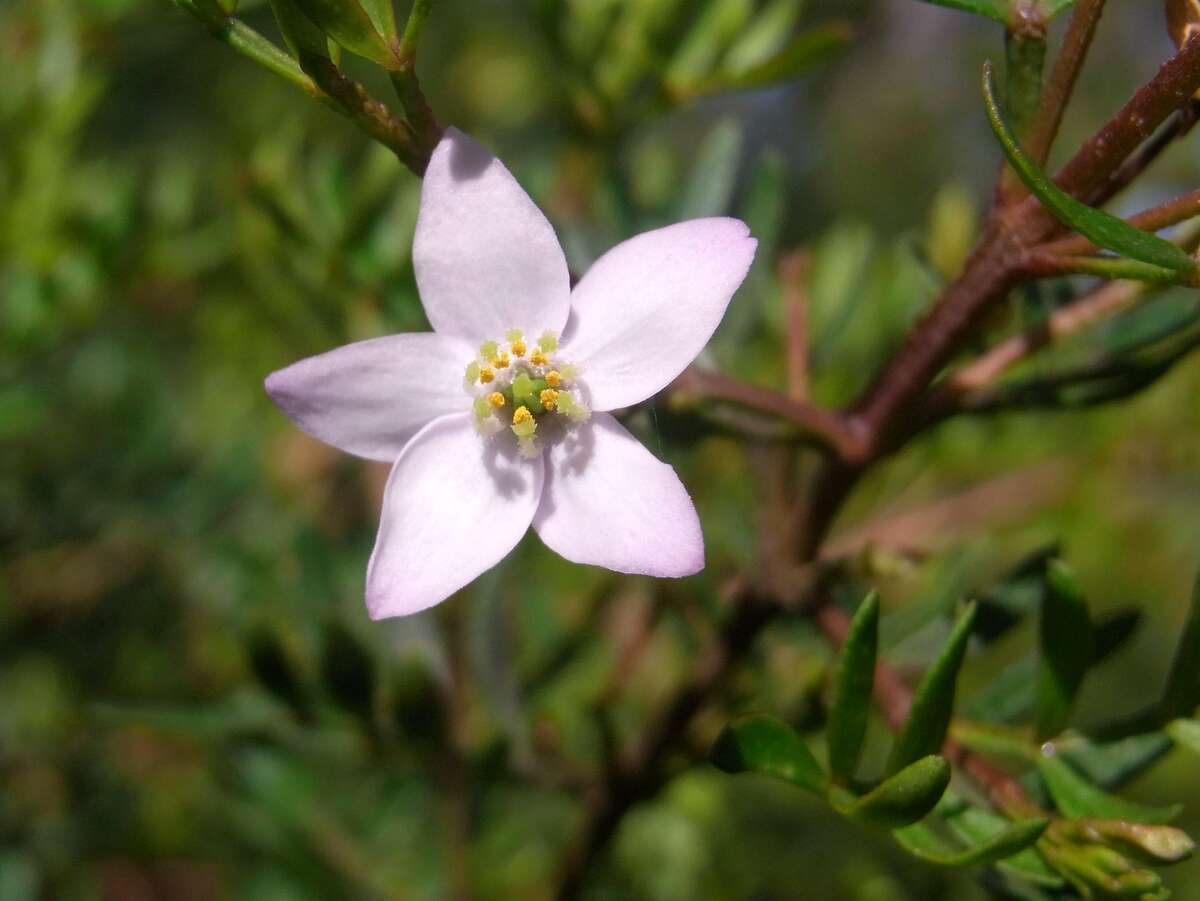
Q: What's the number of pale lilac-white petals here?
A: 5